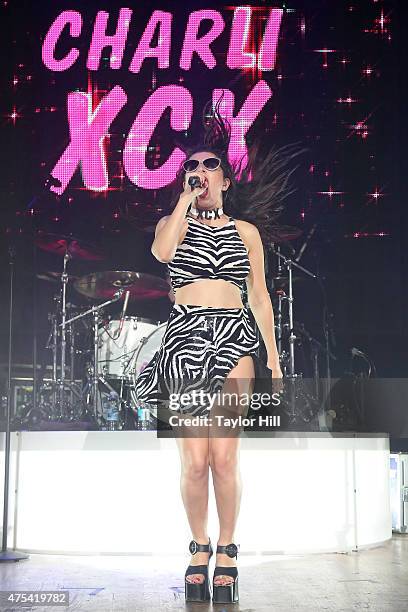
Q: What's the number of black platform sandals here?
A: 2